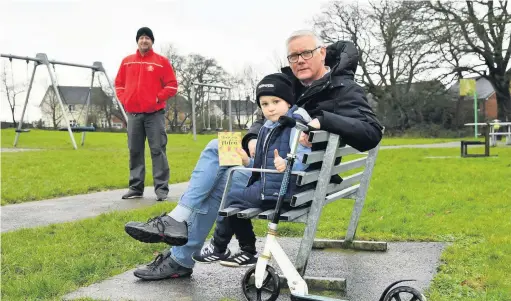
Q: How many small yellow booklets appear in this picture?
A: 1